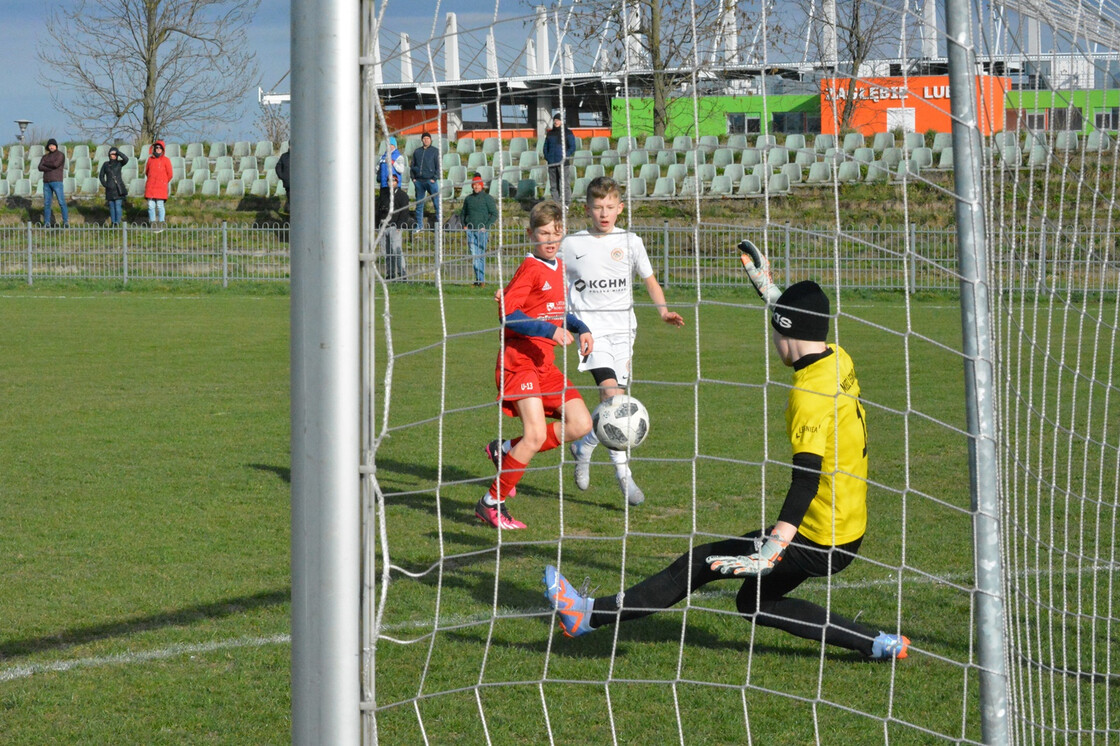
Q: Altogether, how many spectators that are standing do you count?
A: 9